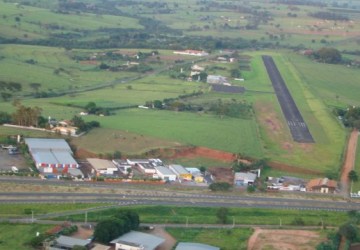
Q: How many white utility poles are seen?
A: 6